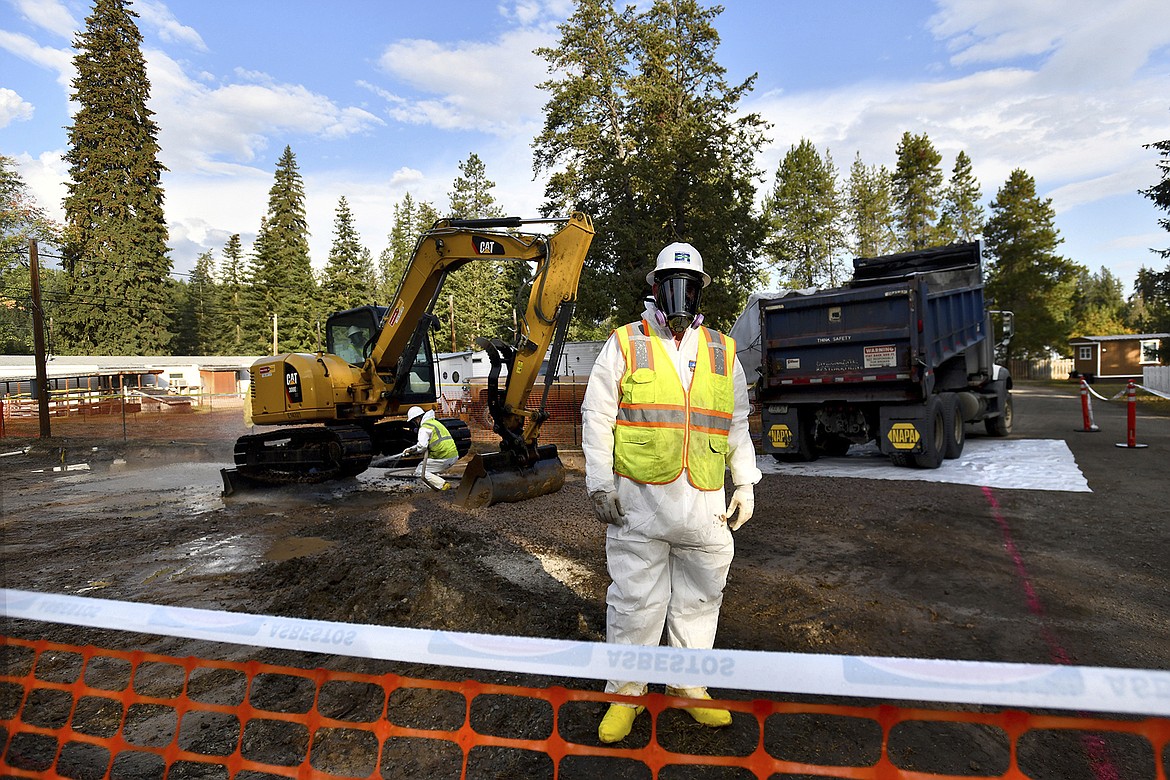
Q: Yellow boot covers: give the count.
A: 3